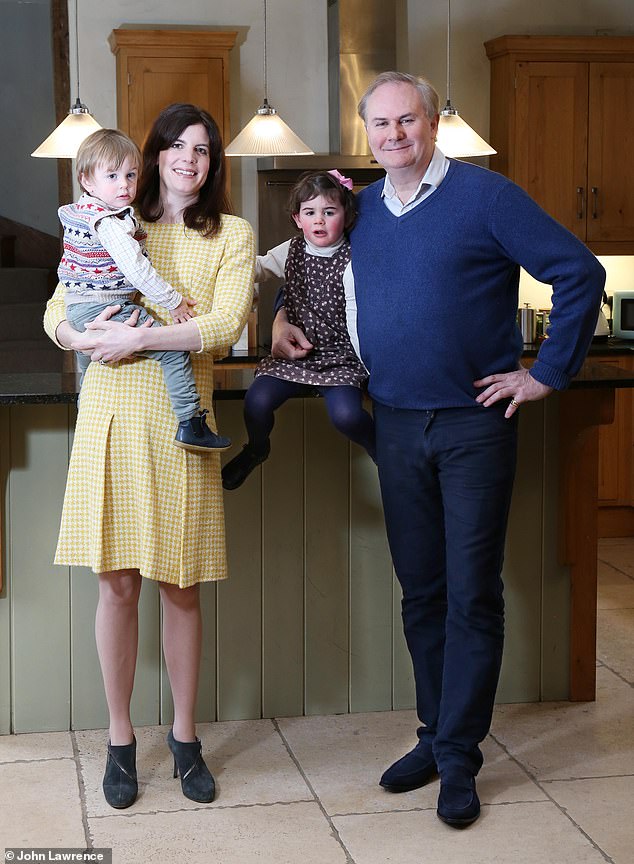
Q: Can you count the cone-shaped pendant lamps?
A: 3